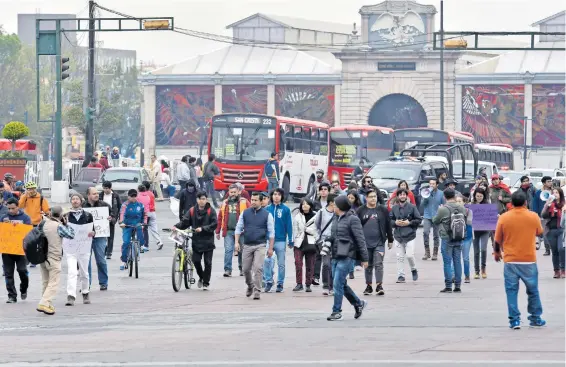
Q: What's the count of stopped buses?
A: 4